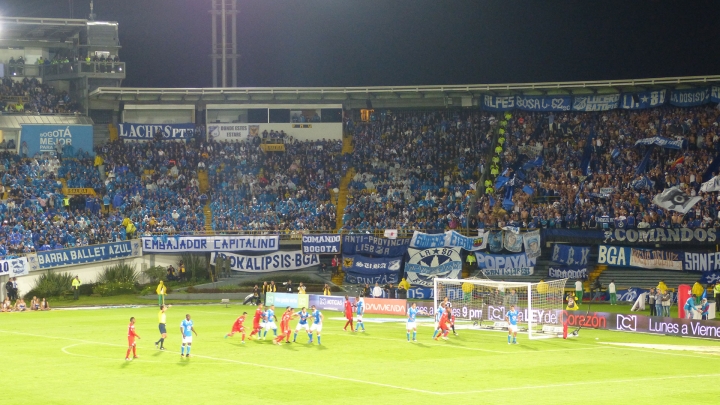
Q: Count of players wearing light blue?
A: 9